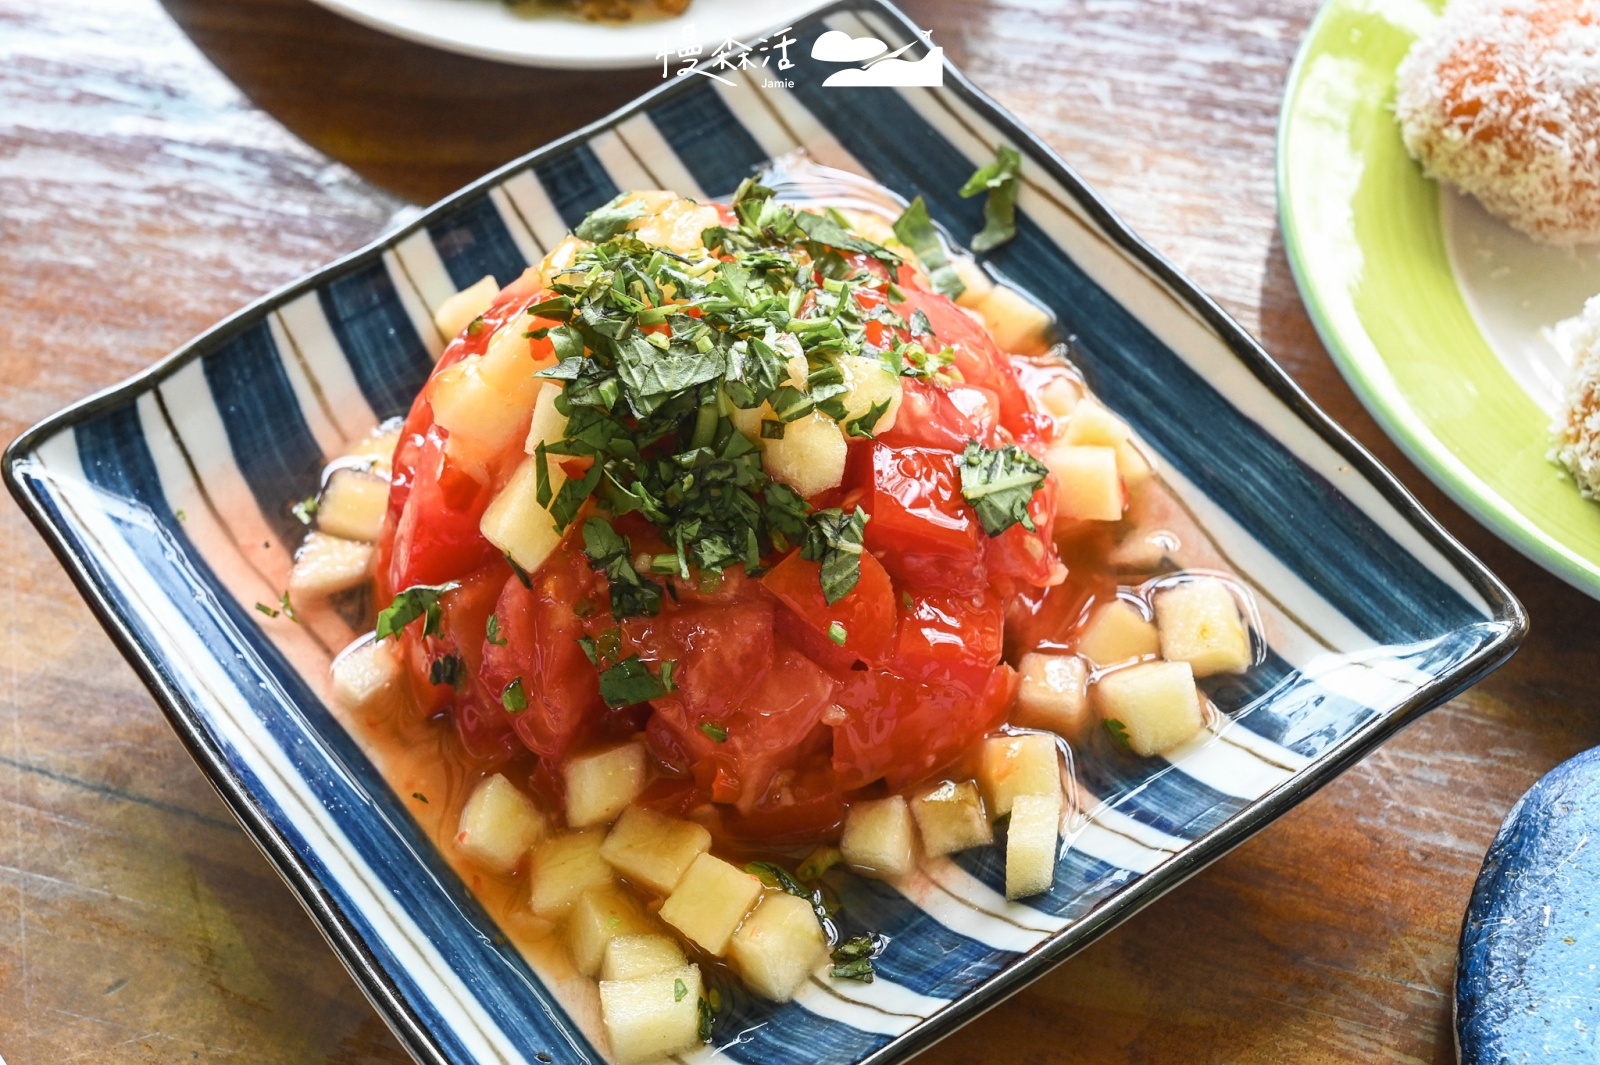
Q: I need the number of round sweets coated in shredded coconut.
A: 2